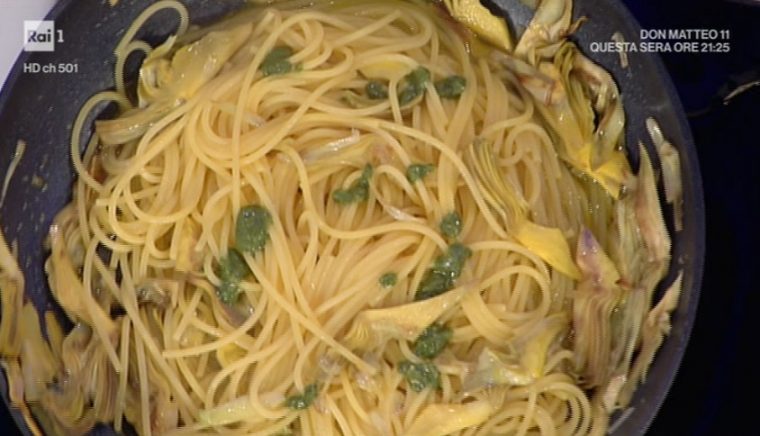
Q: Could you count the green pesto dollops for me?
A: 14